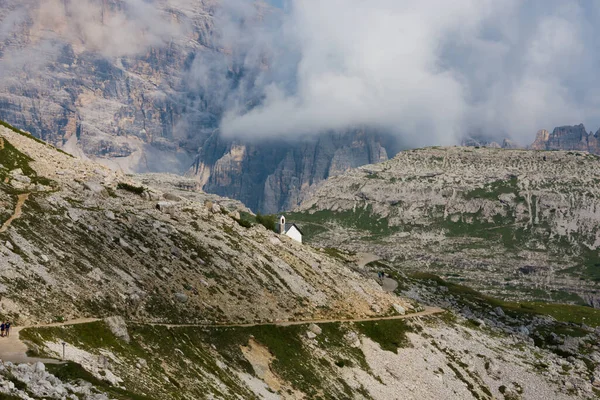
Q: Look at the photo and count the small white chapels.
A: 1